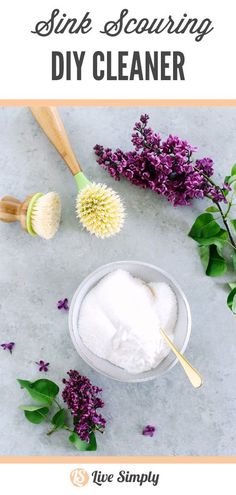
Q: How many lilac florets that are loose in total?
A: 4